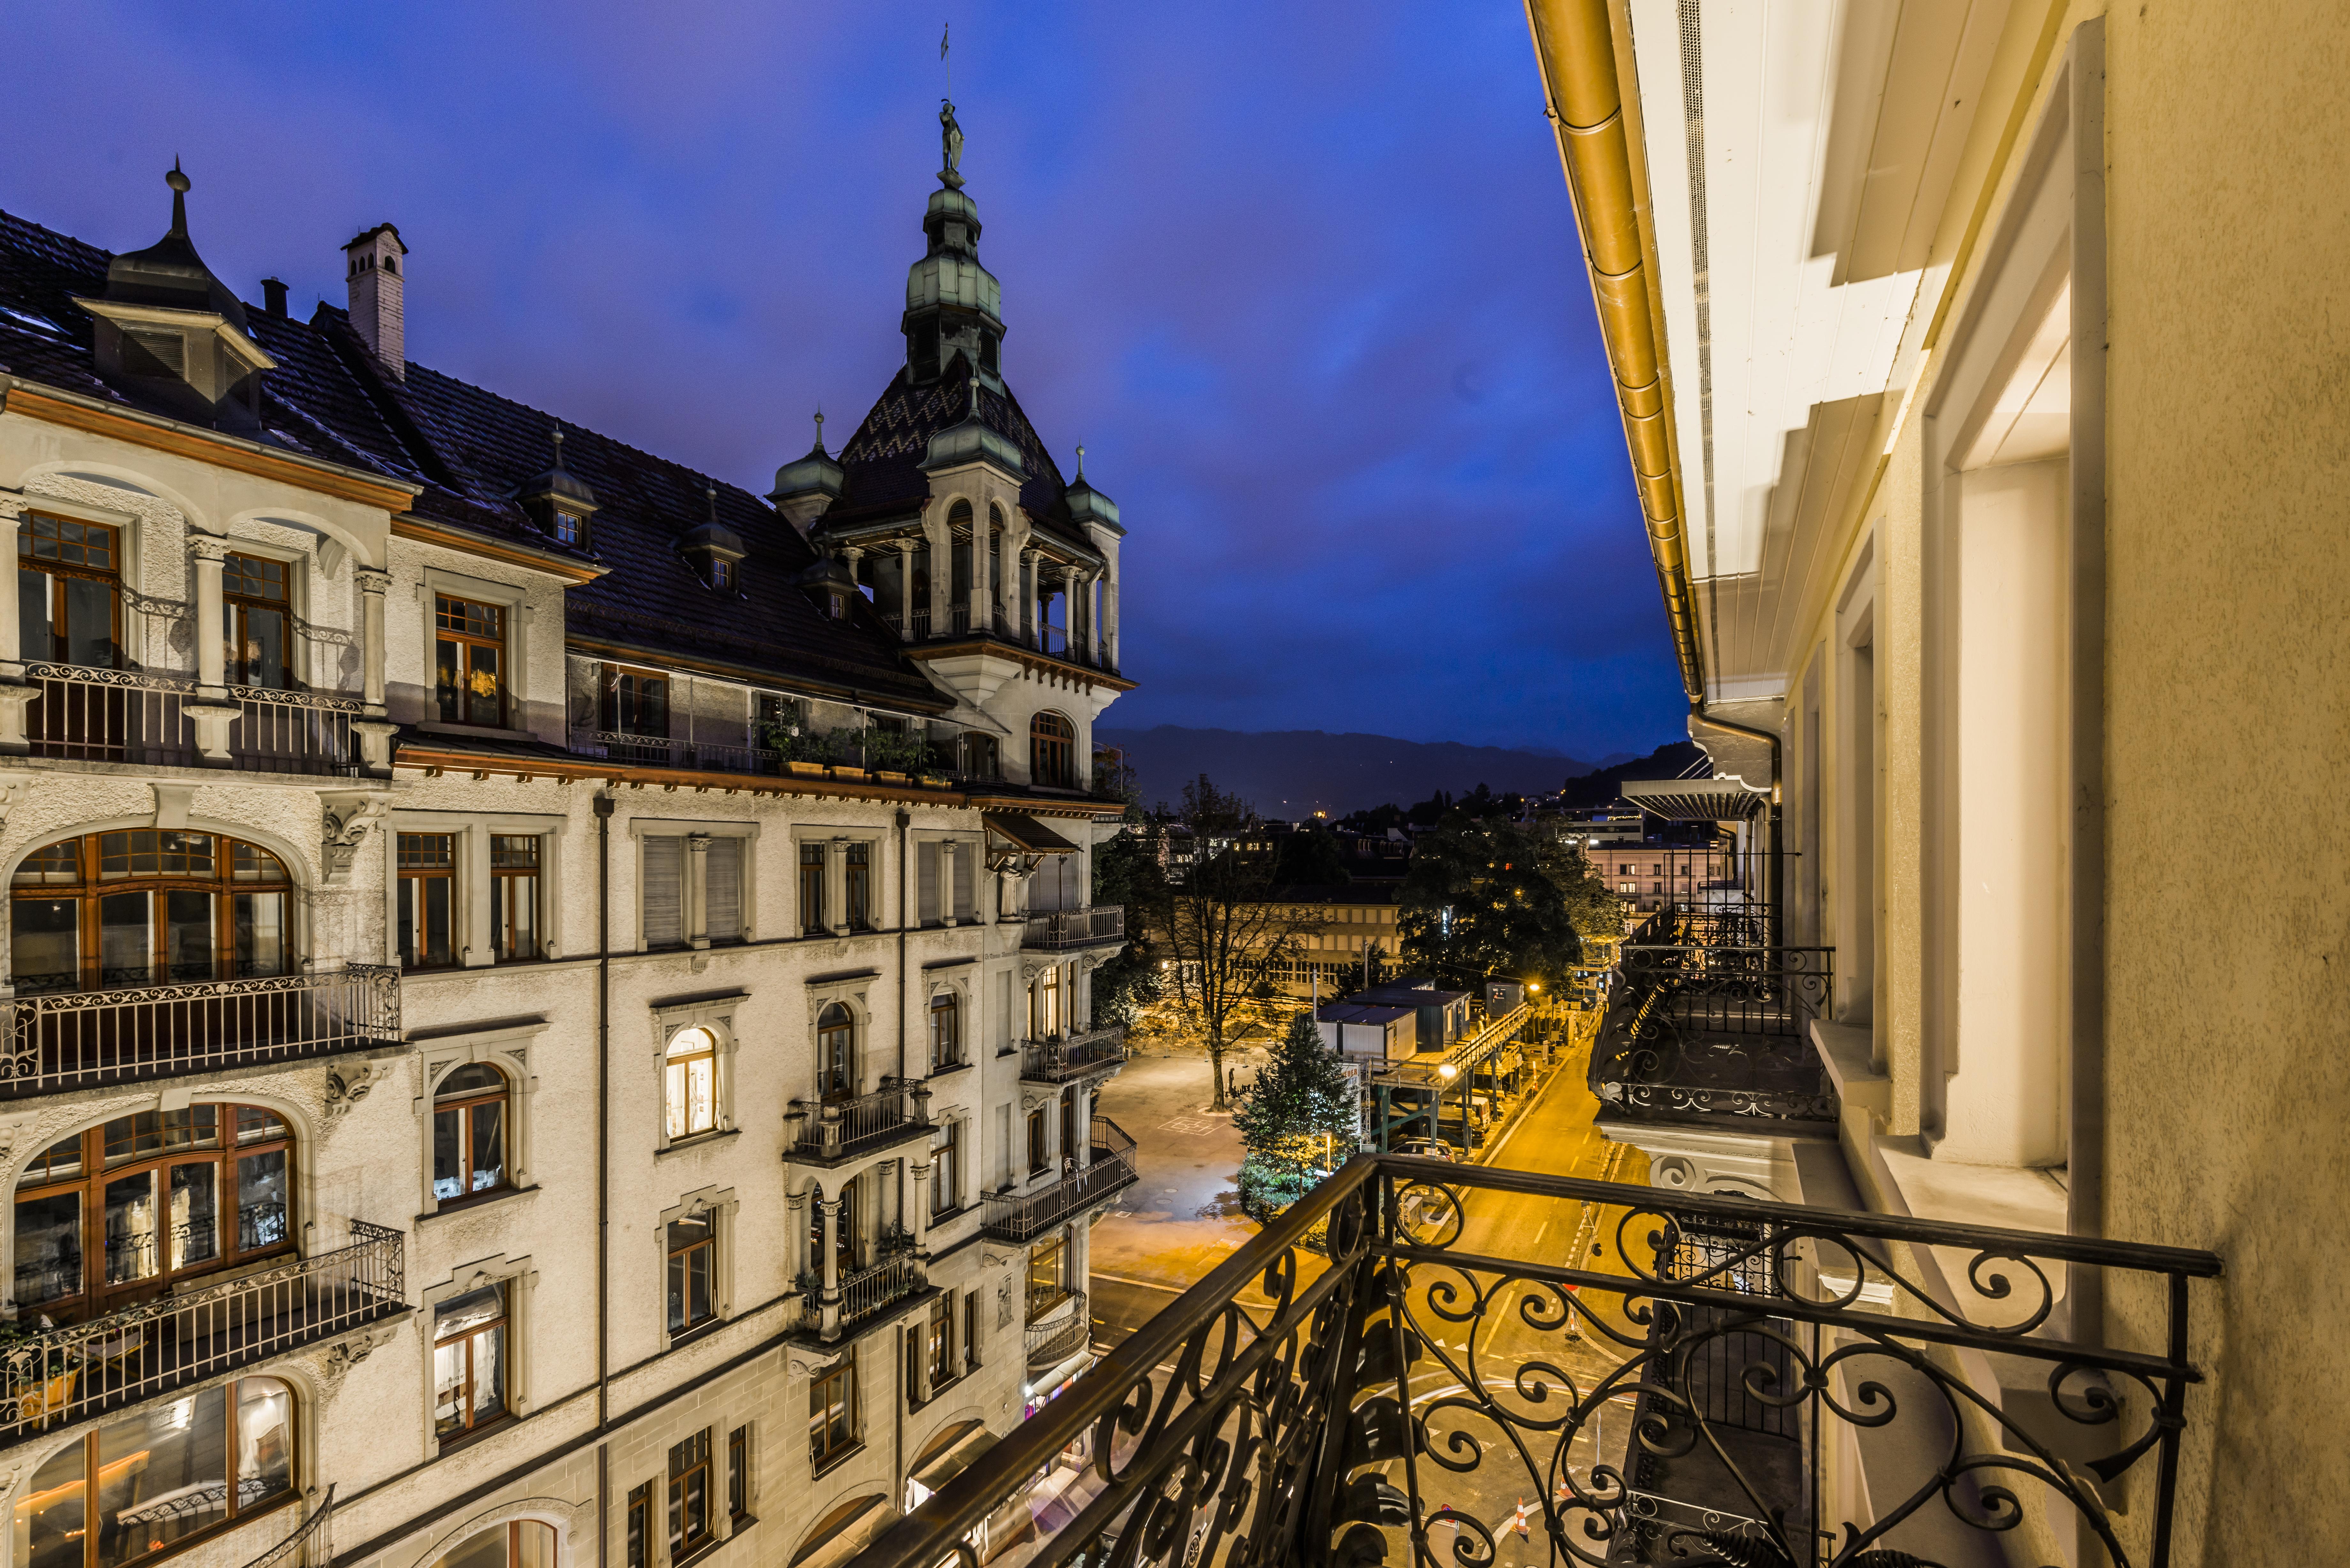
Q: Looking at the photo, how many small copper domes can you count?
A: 3